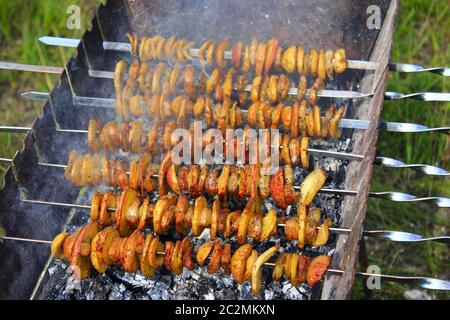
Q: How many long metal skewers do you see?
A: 7